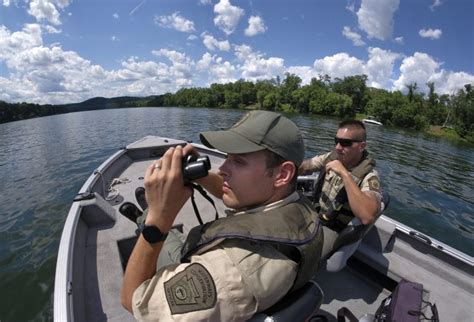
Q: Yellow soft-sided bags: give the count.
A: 0